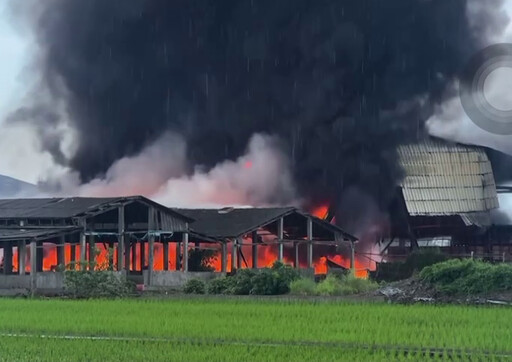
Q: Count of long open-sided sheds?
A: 2